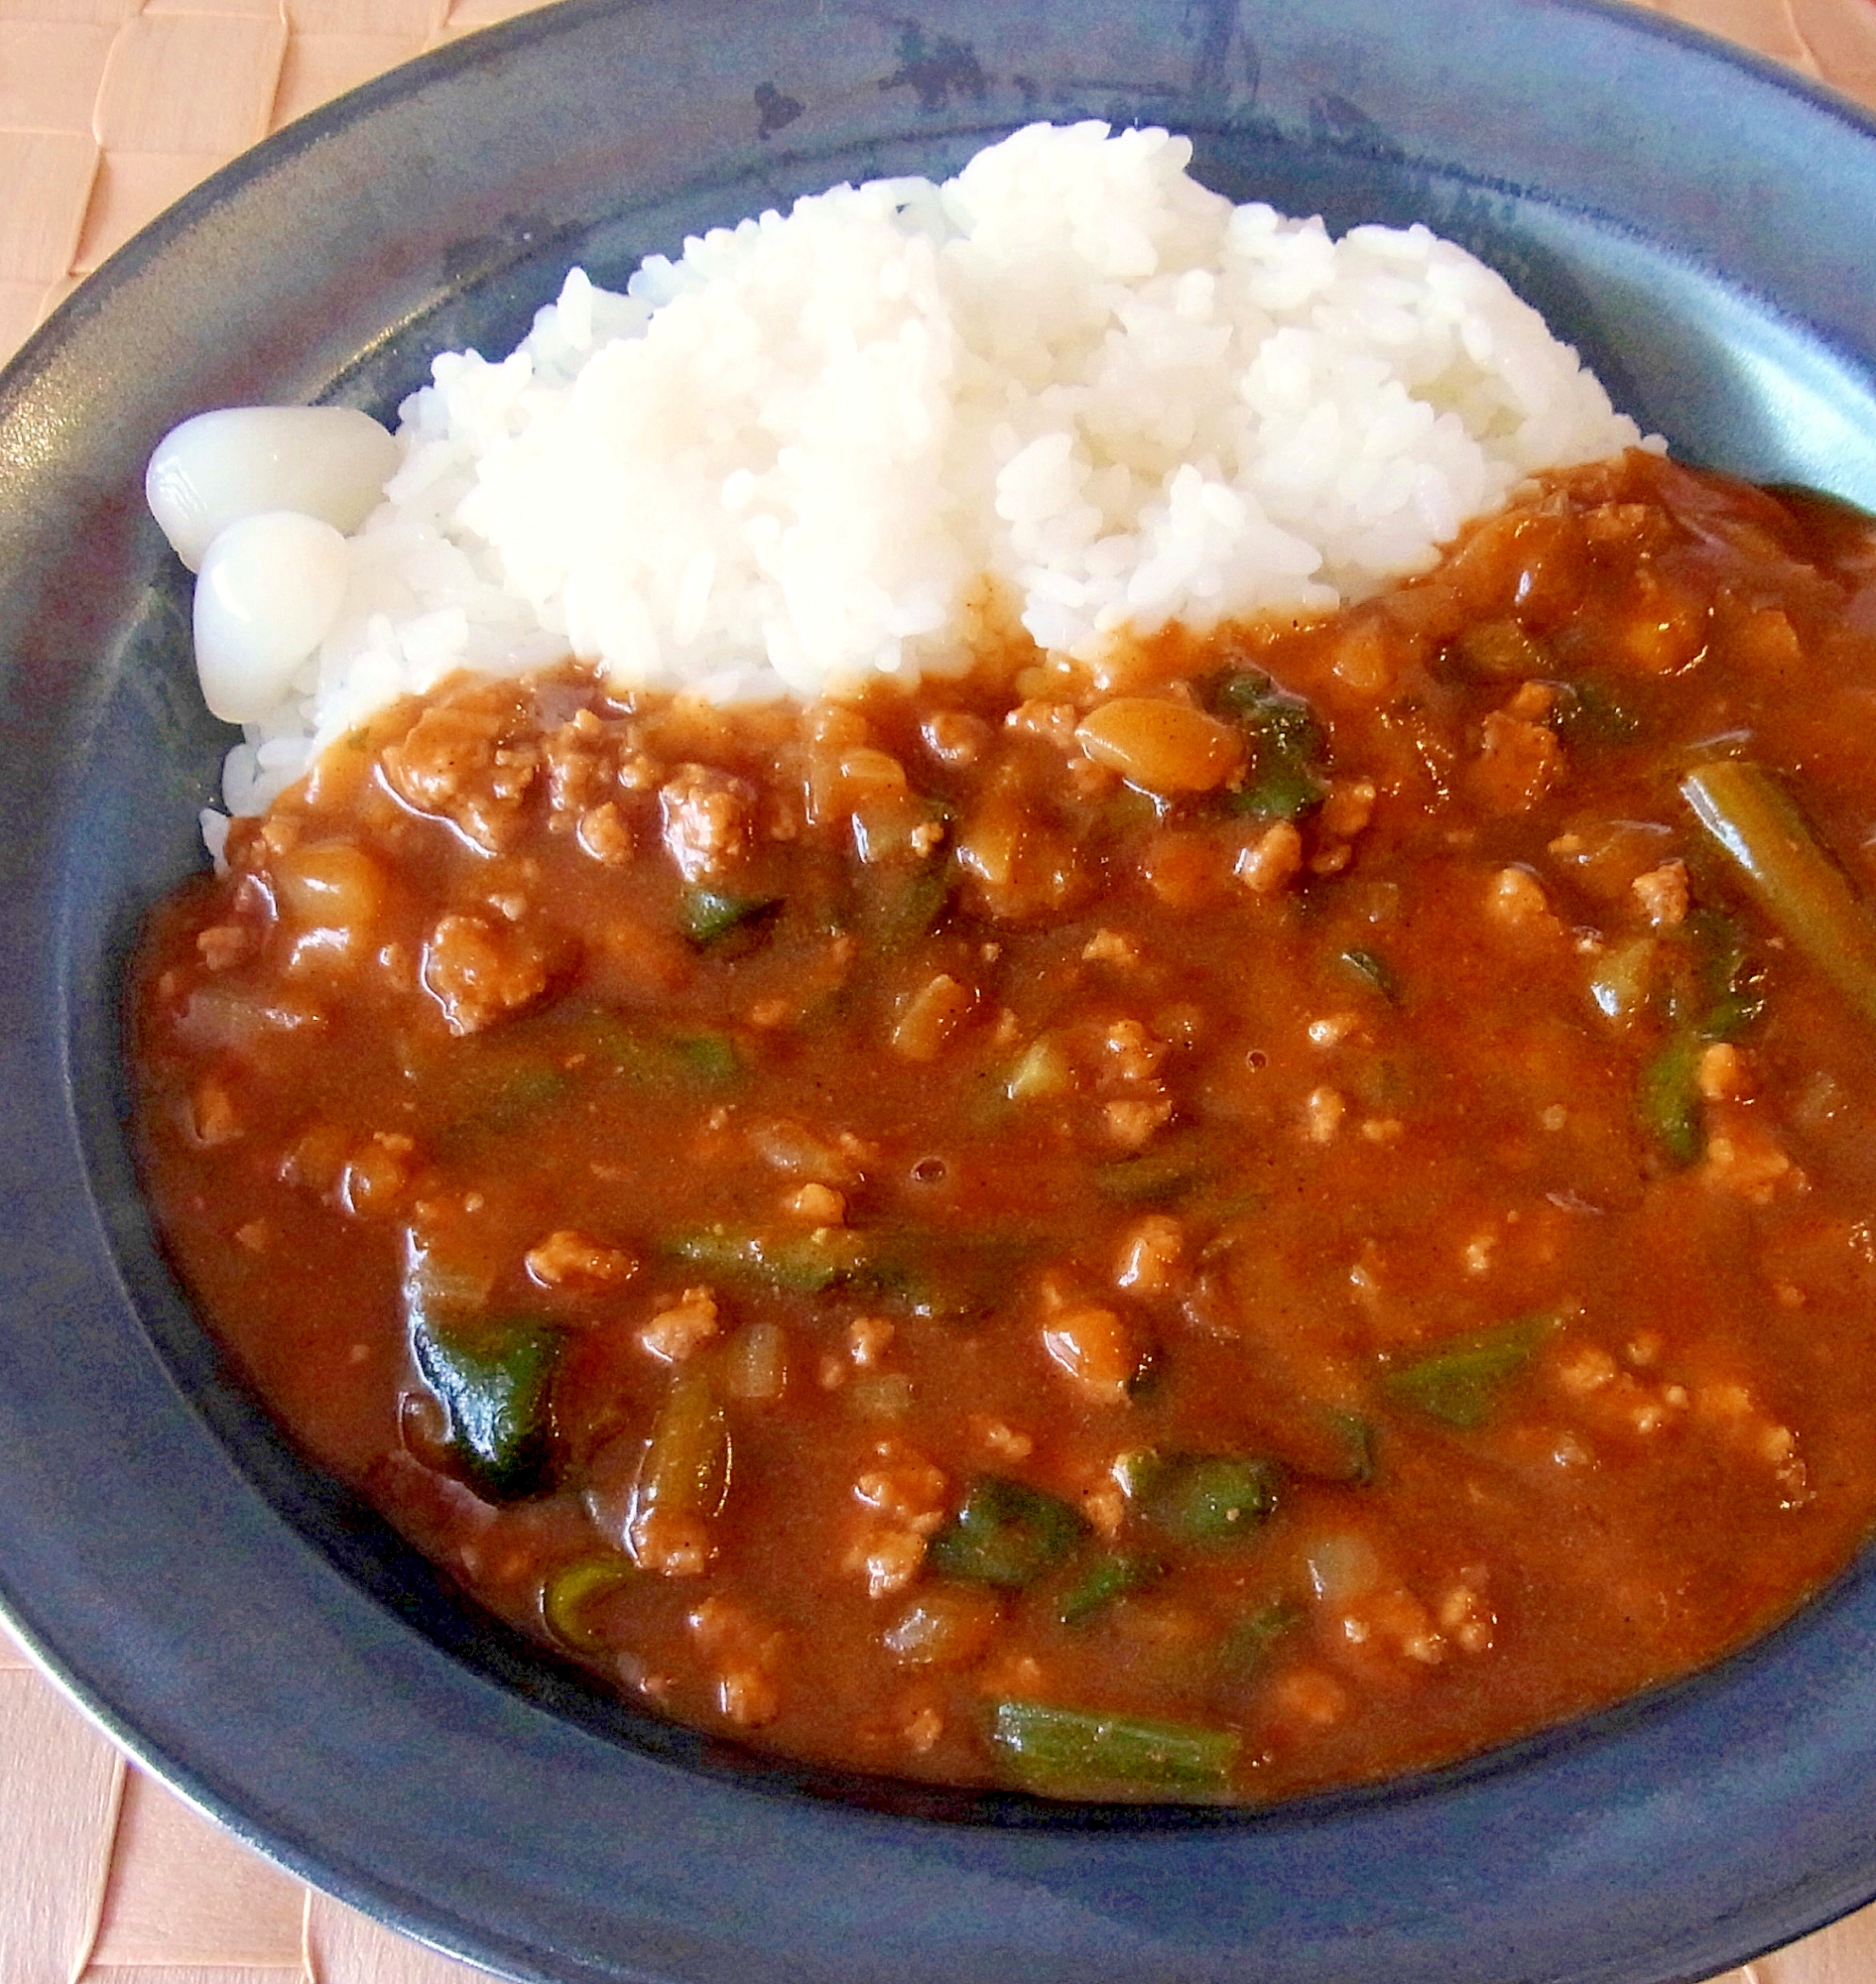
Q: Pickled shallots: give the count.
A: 2